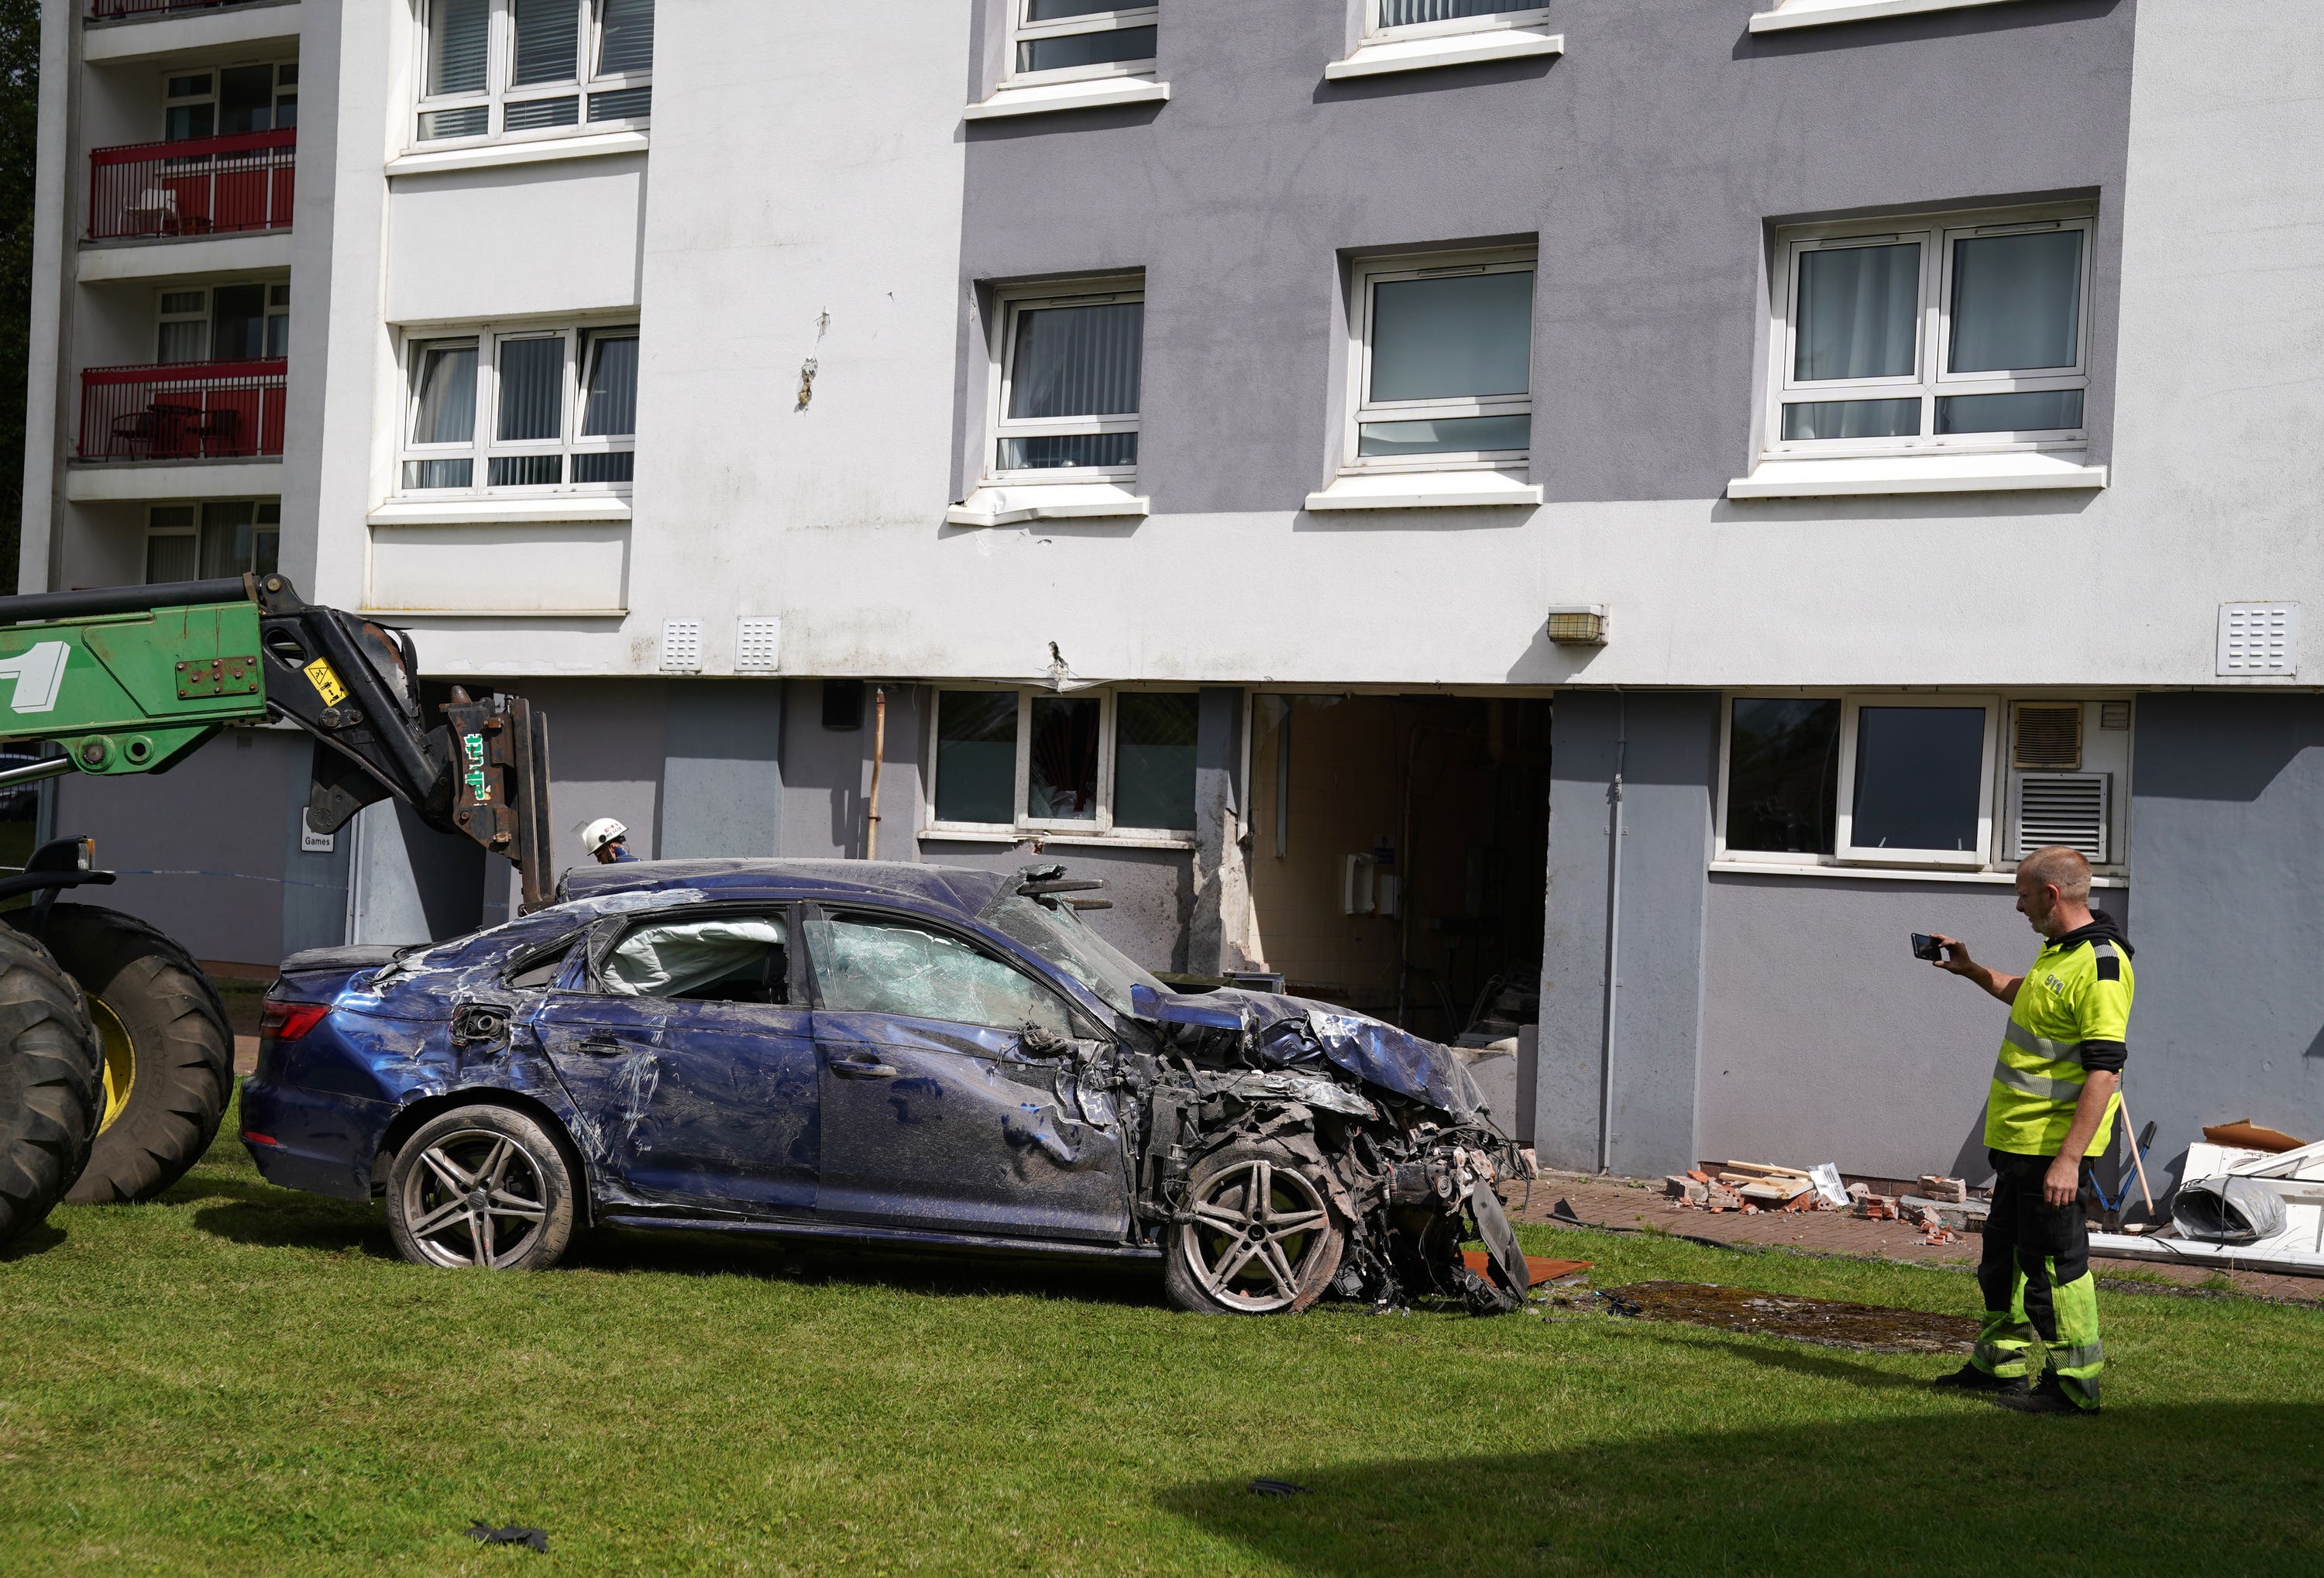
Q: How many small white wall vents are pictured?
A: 3